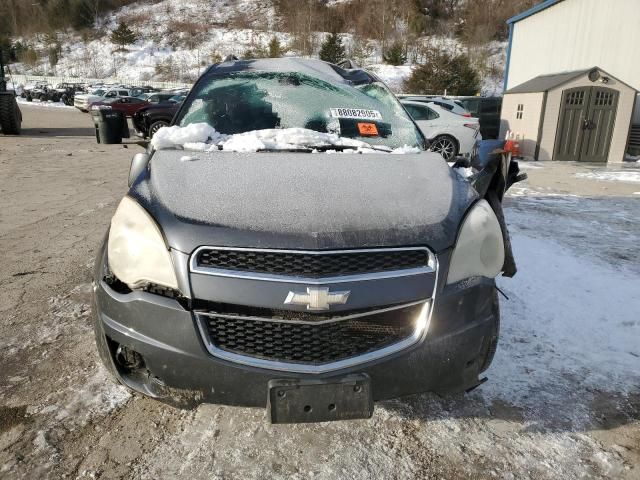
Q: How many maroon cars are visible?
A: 1